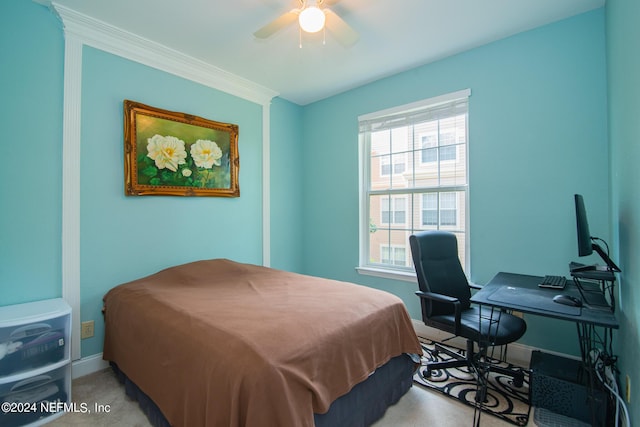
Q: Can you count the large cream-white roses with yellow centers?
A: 2